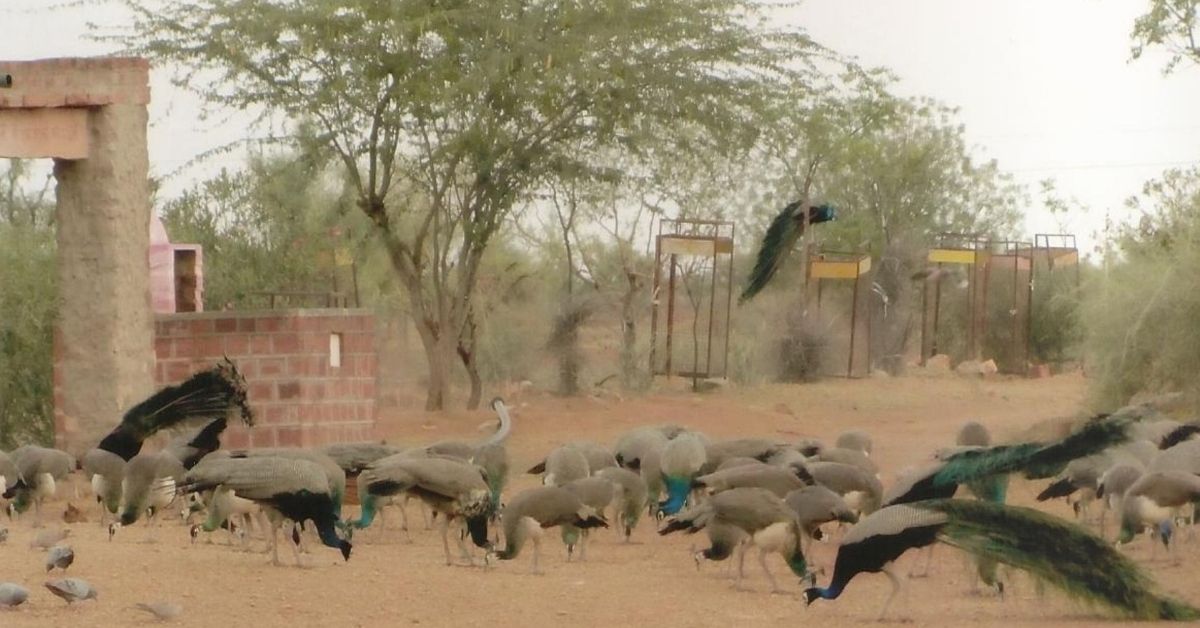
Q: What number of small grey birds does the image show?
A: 5